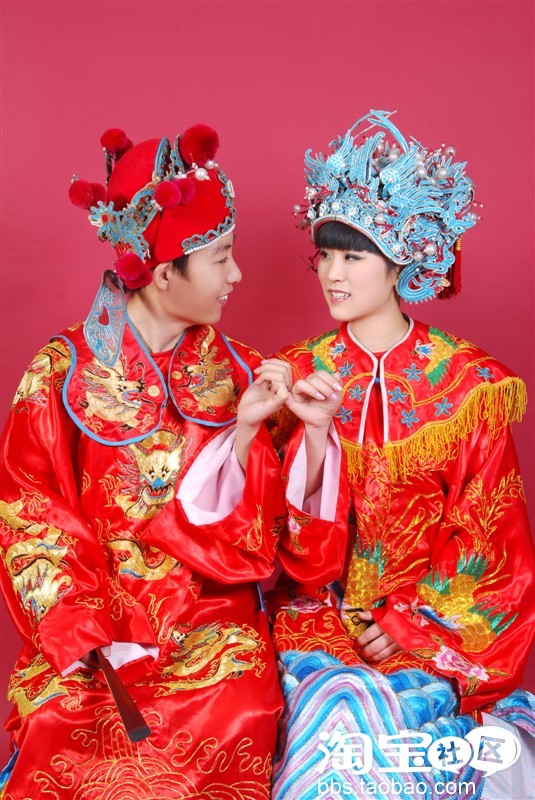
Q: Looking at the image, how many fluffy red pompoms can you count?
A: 9